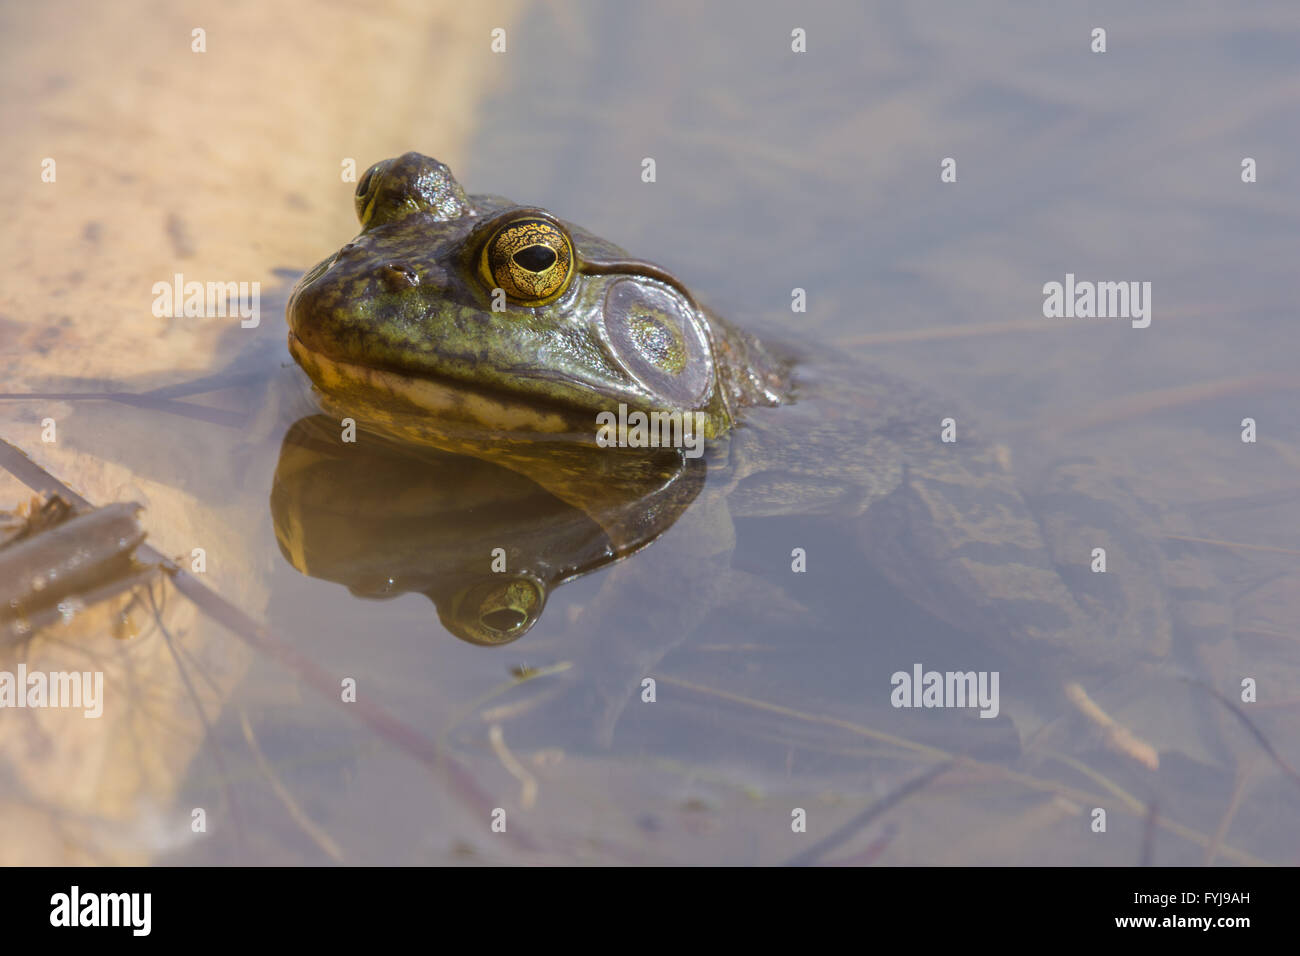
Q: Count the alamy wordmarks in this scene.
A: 6